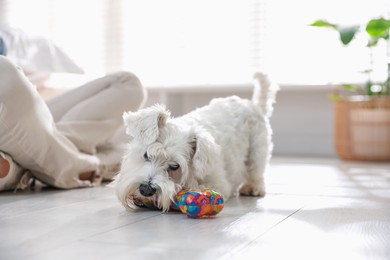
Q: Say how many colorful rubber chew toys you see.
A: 1